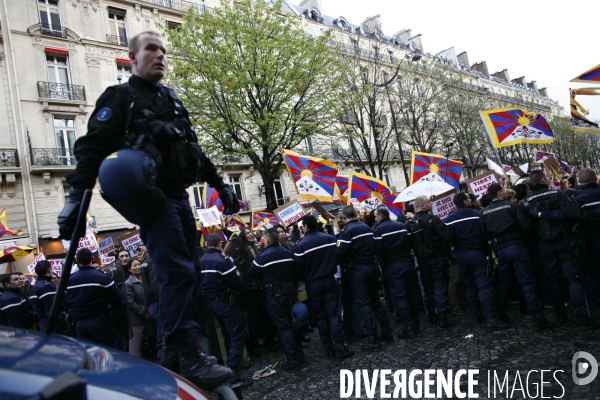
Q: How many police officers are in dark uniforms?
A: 14